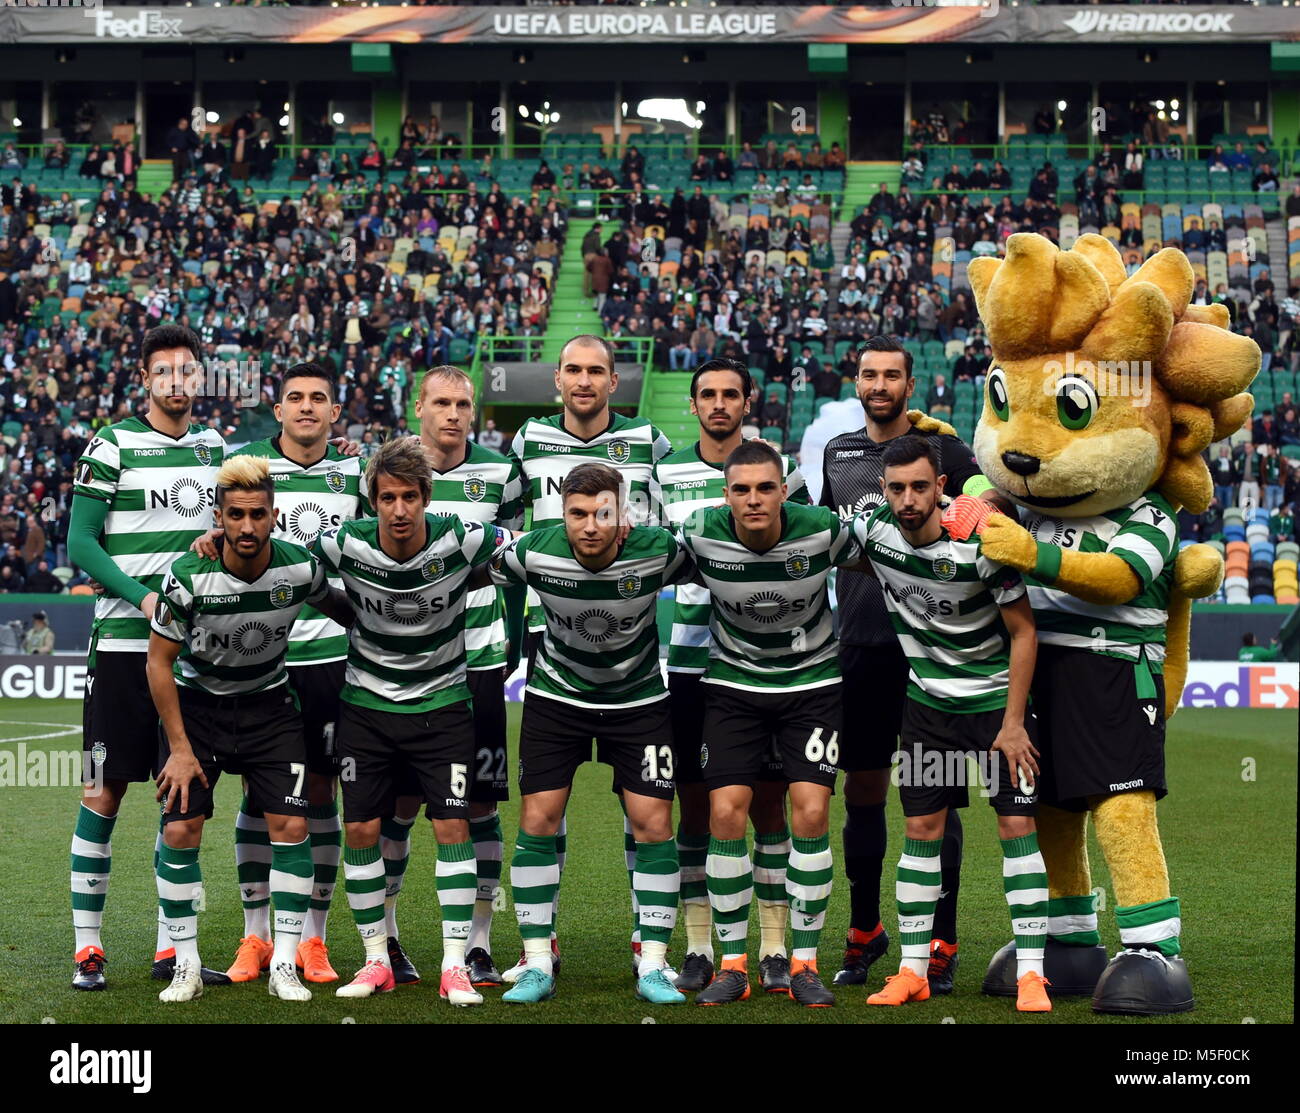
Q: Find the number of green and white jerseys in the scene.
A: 11